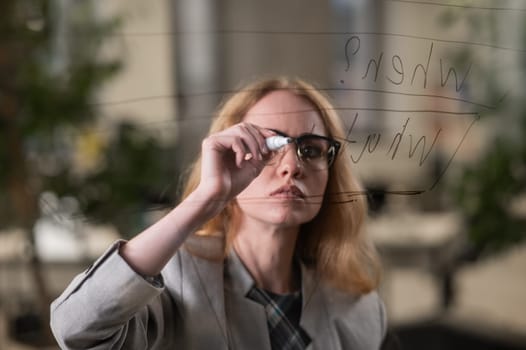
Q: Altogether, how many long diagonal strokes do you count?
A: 1